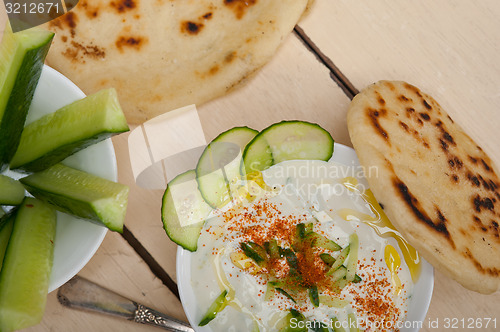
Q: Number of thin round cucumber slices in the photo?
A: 3